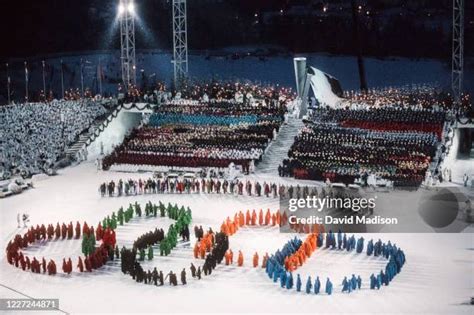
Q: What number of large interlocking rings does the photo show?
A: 5